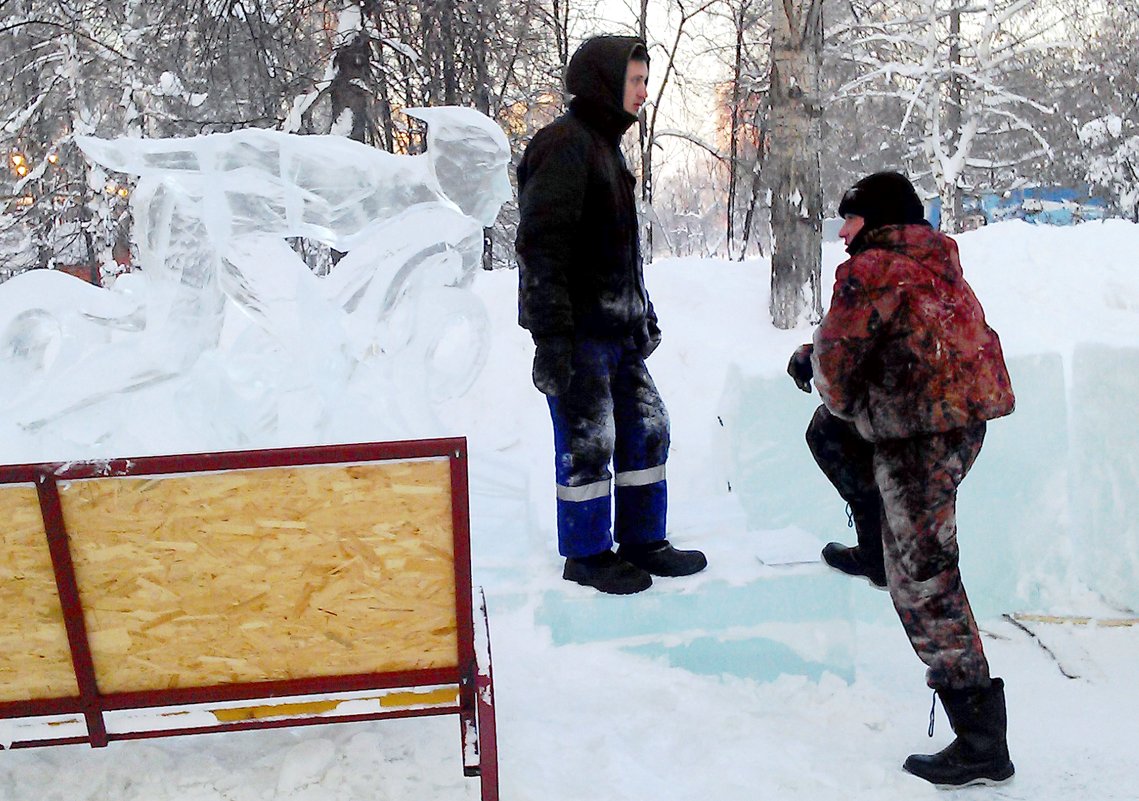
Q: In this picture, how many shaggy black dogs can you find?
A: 0